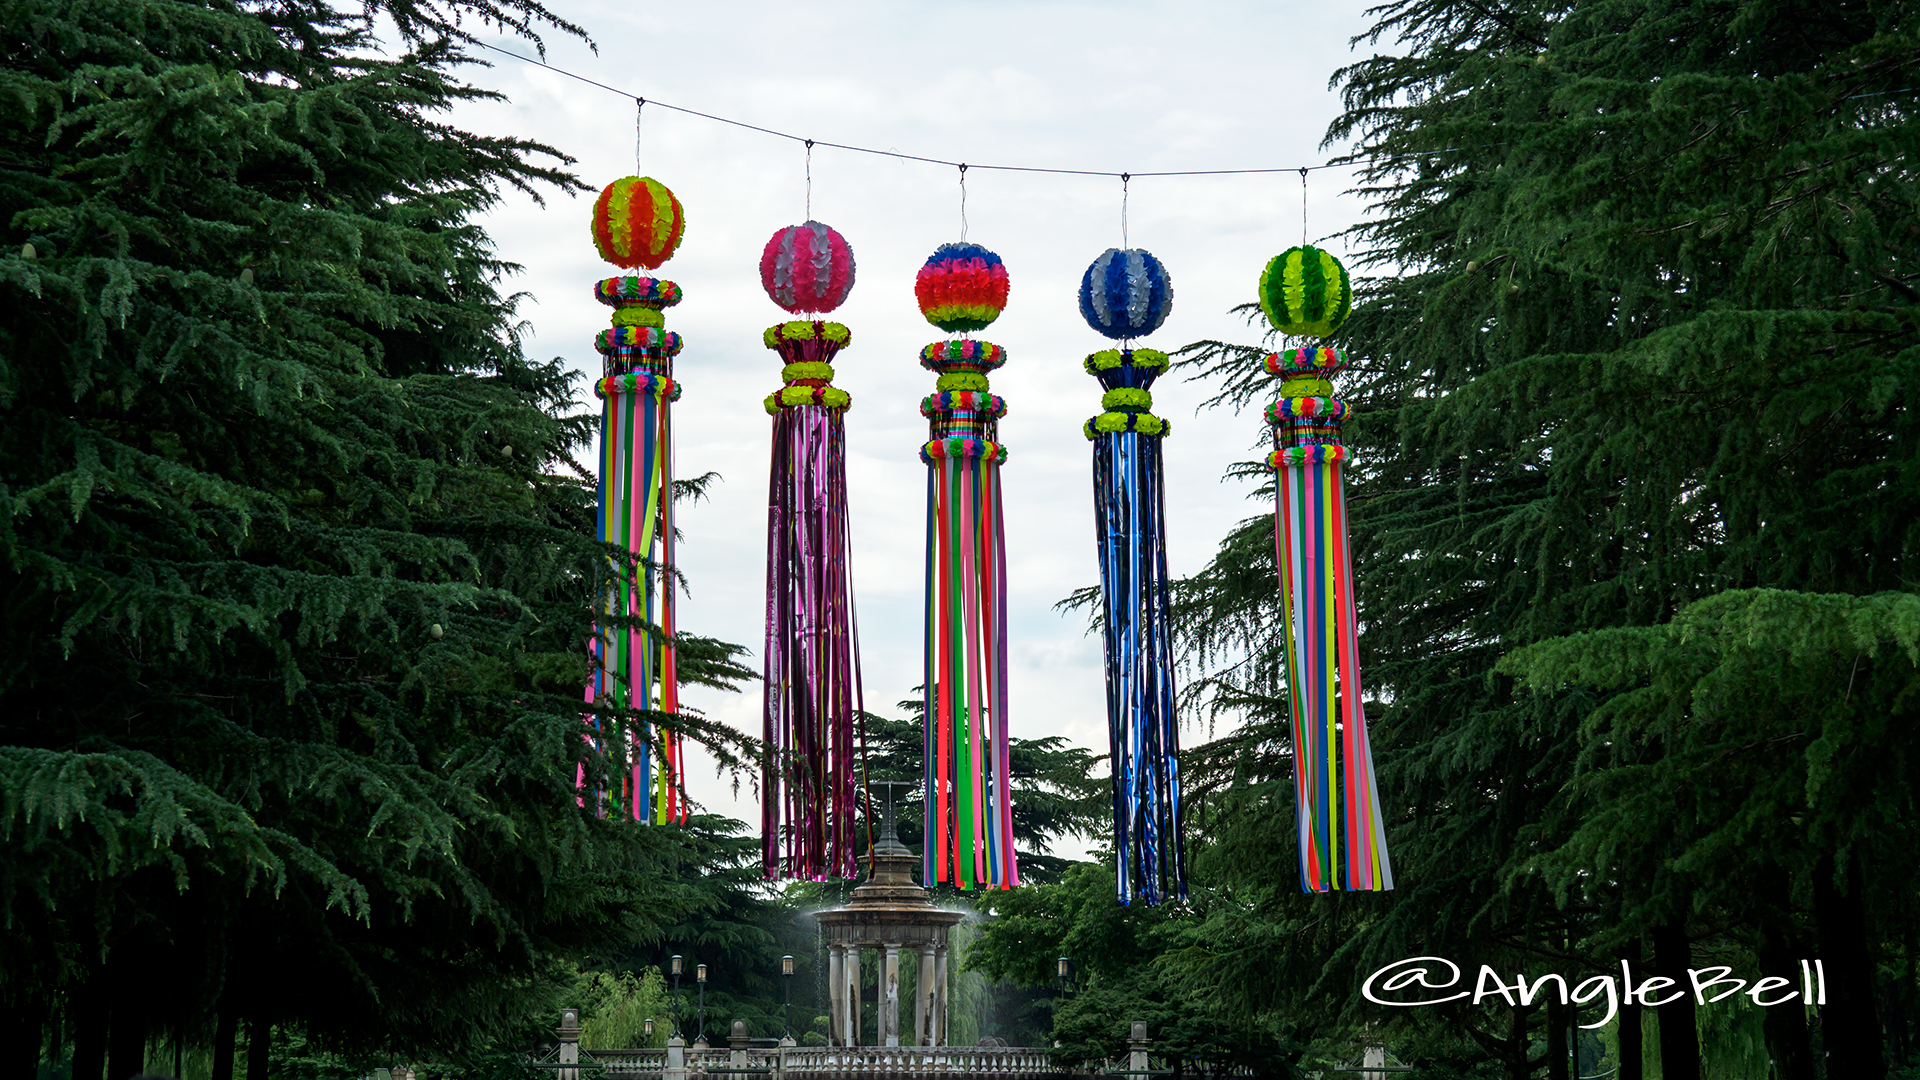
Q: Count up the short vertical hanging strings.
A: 5